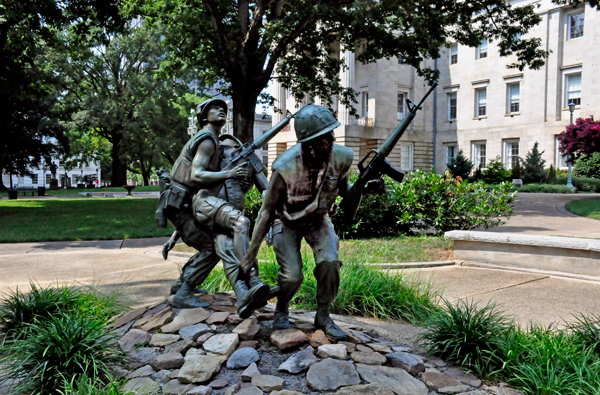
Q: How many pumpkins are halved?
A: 0